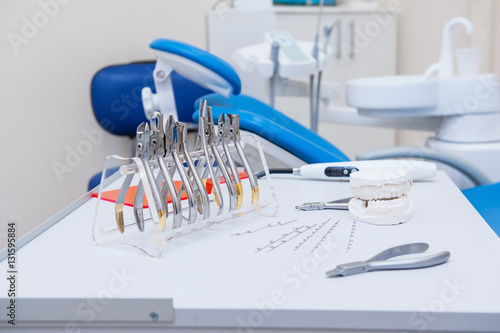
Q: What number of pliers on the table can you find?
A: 10